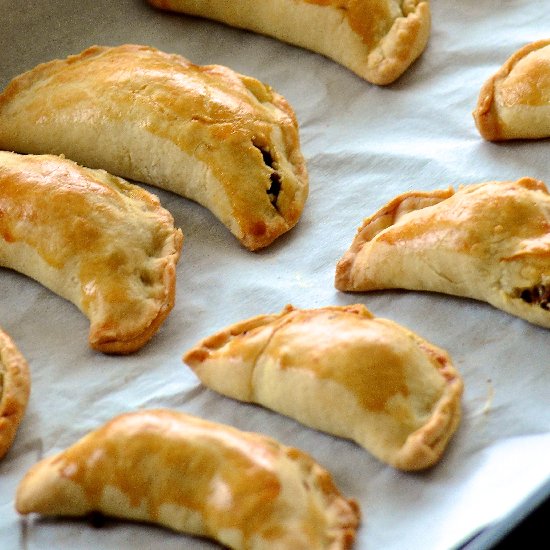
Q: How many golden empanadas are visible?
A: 8